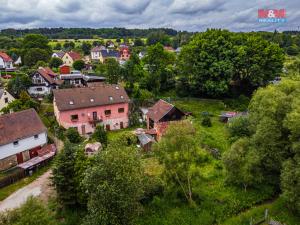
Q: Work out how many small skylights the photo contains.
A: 5